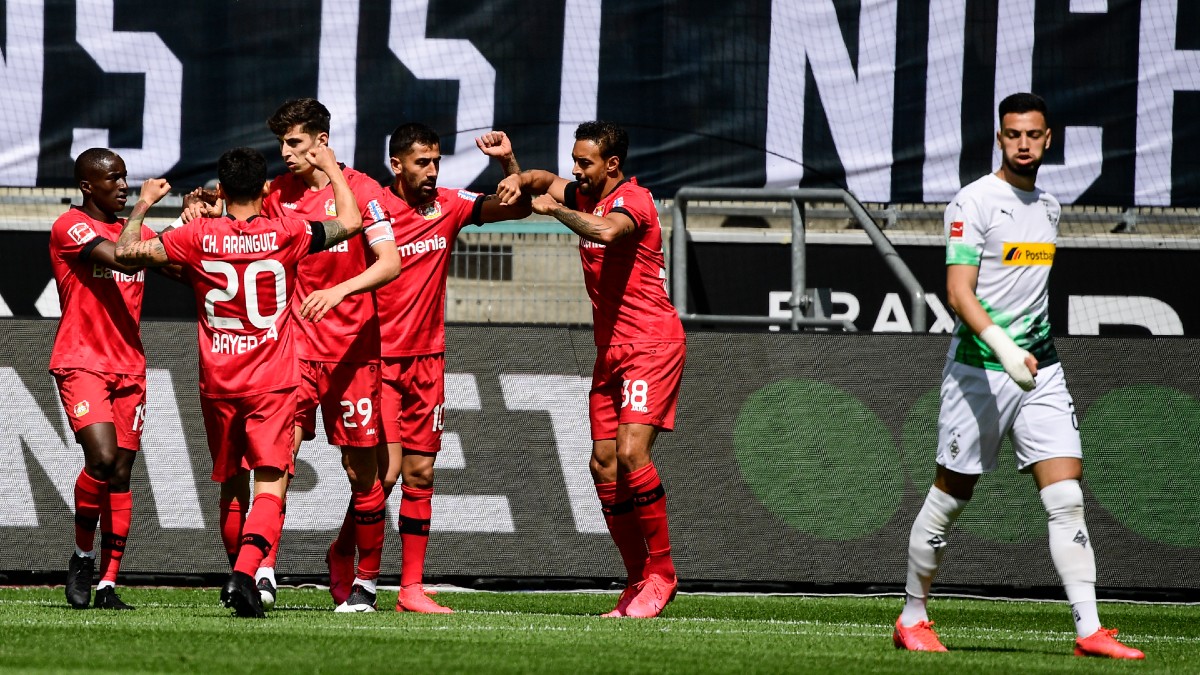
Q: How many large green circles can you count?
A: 3